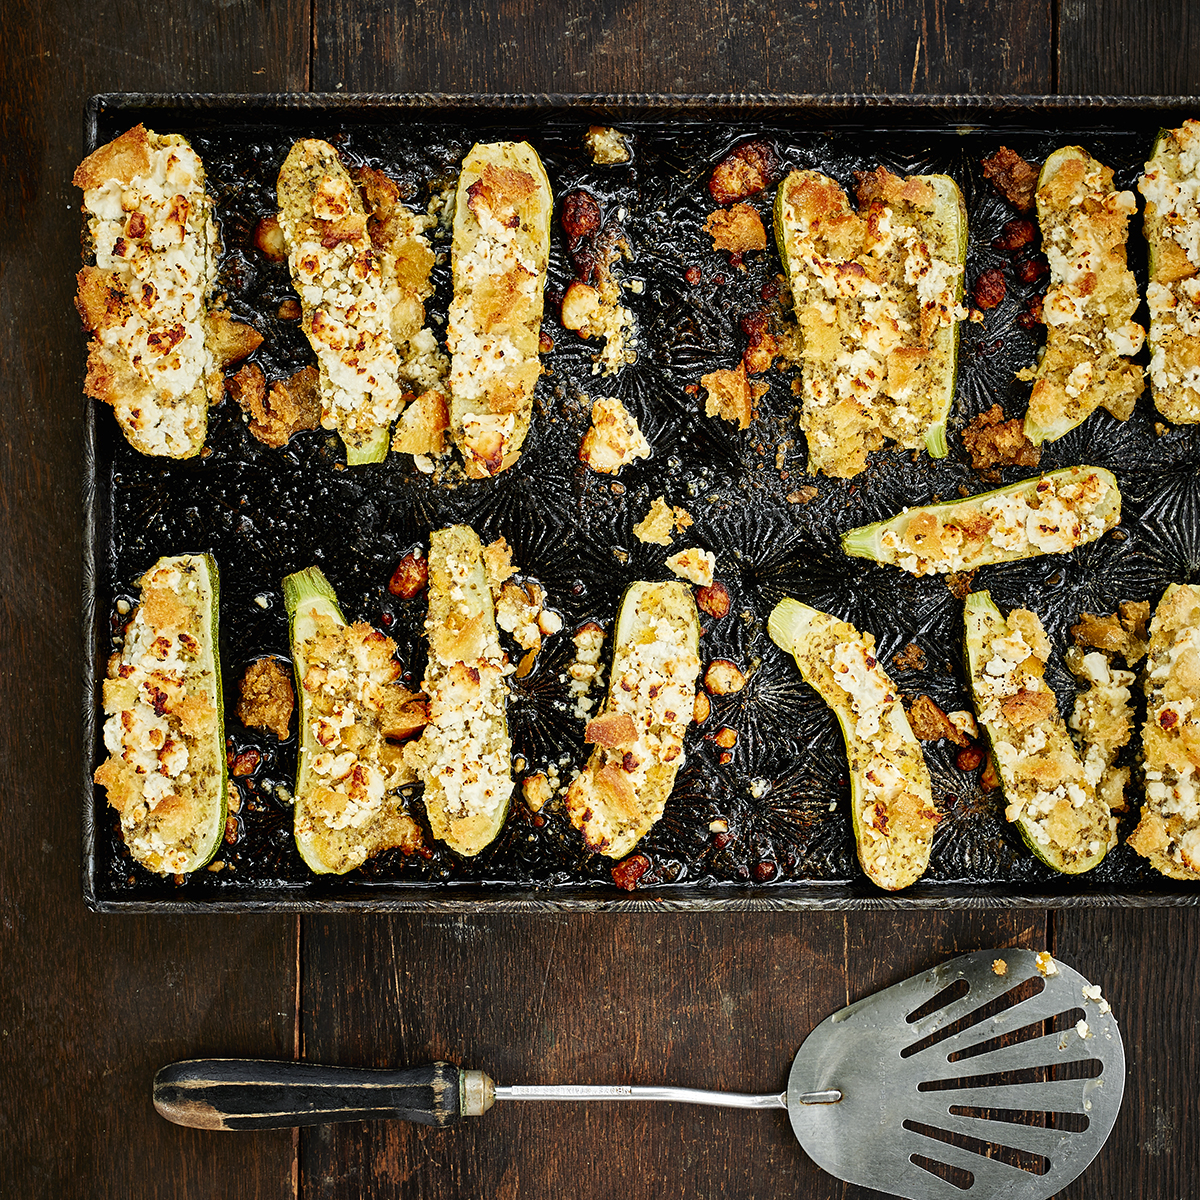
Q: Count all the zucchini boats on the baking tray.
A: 15